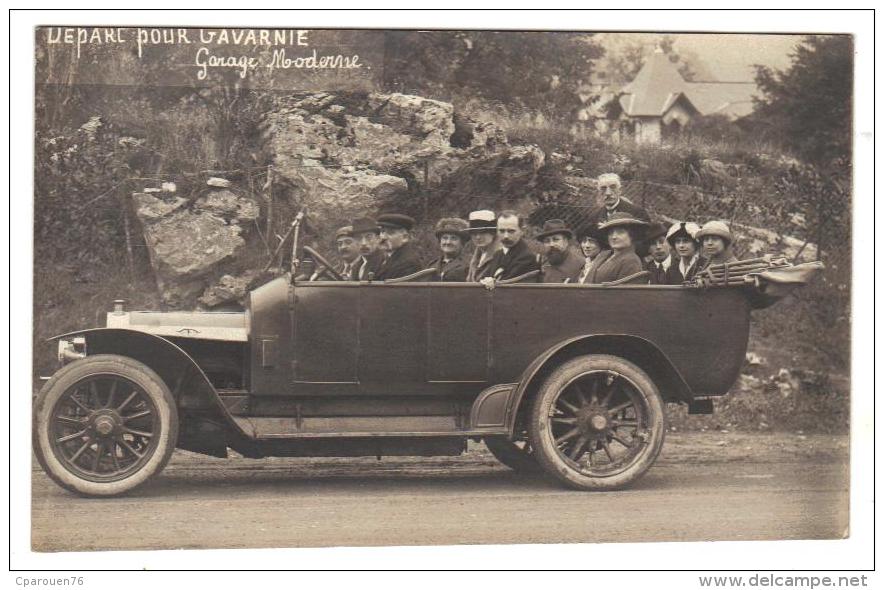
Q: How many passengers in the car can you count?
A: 13